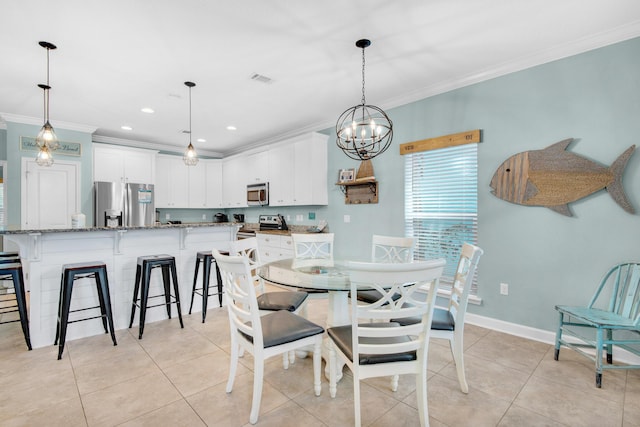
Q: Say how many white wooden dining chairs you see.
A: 6